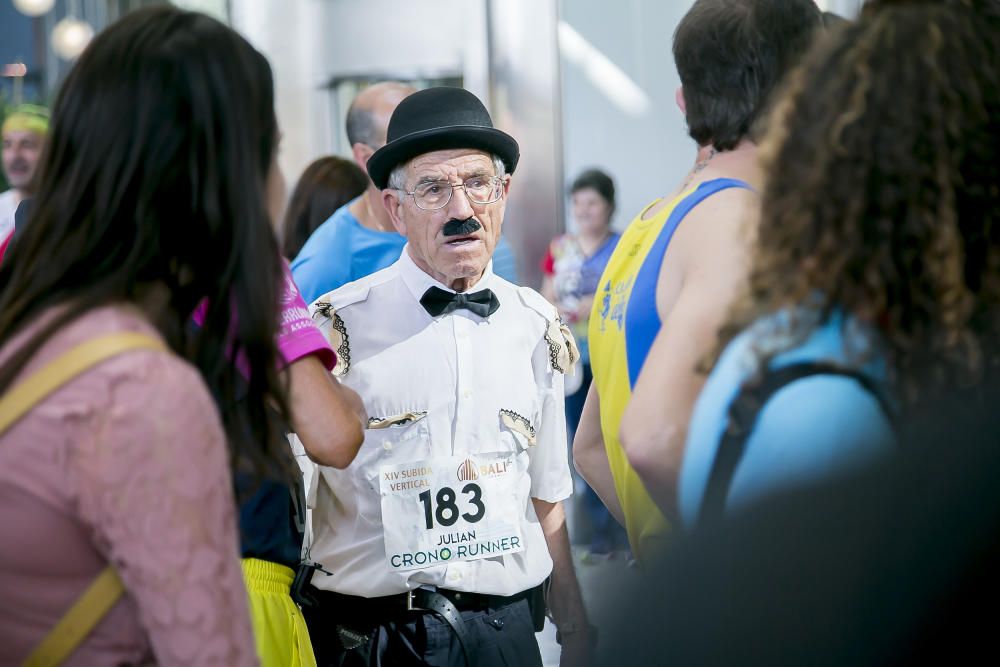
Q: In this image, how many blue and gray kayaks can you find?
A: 0